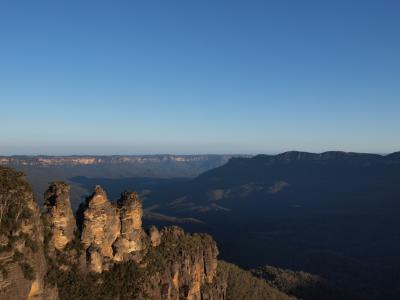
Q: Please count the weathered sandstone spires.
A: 3